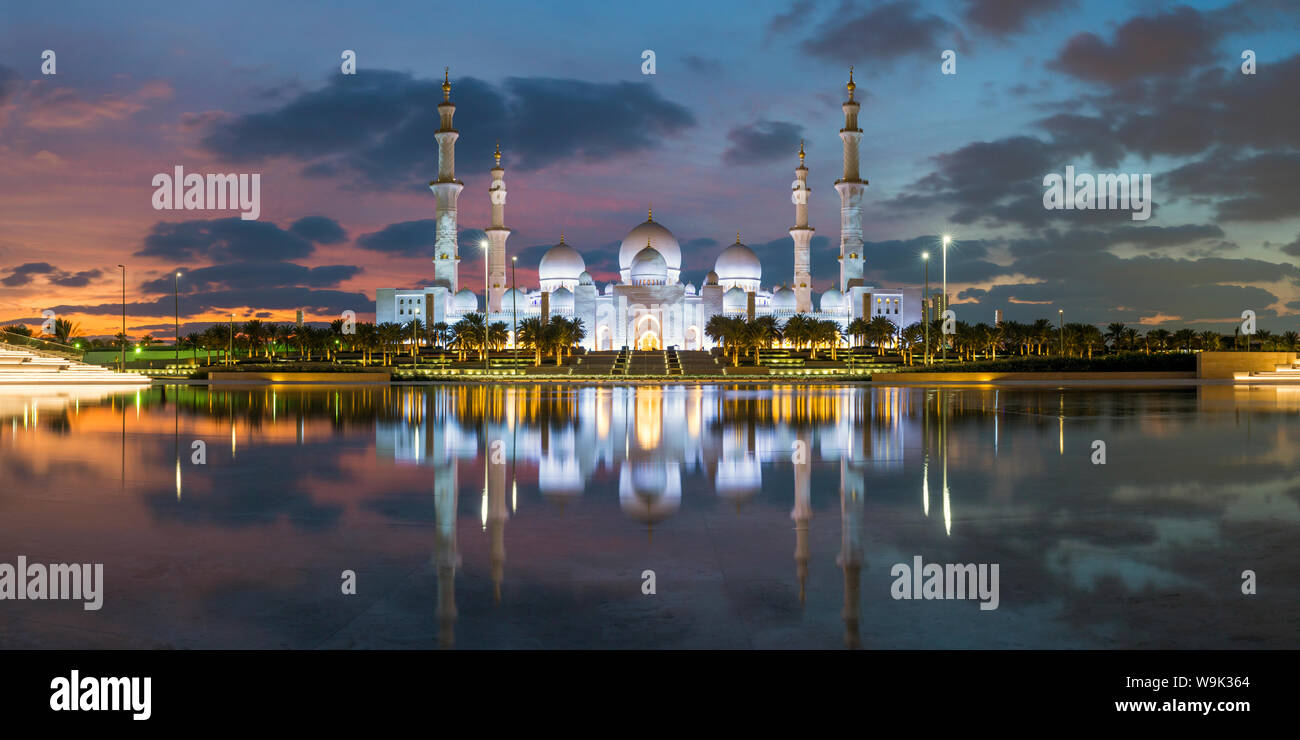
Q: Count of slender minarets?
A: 4